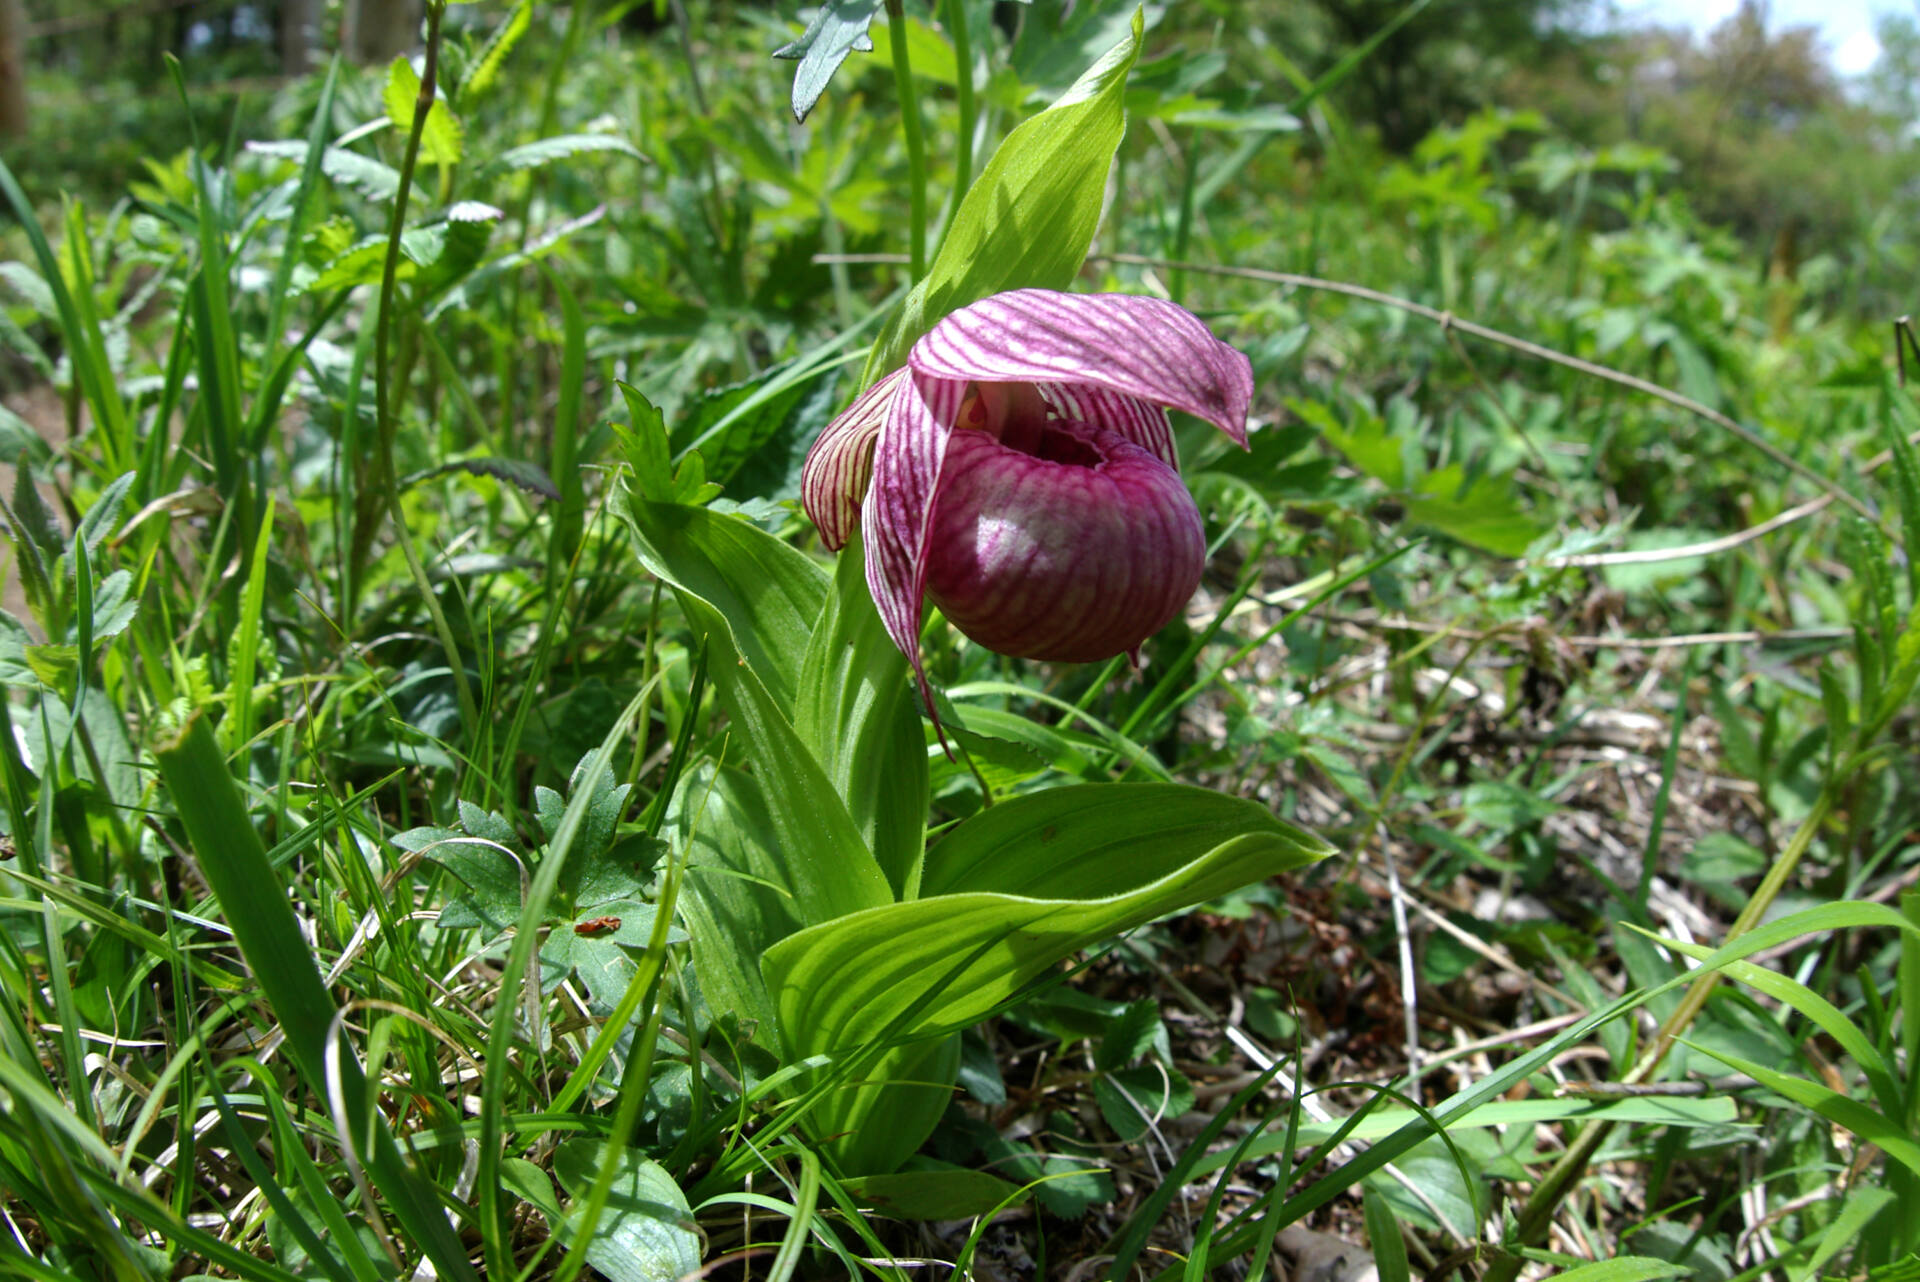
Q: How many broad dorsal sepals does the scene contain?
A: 1